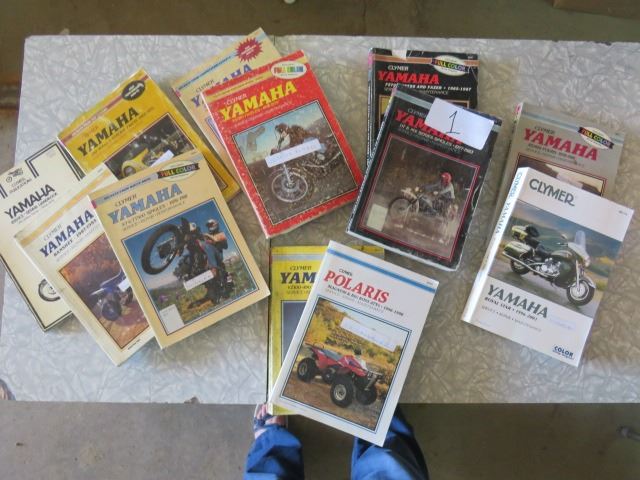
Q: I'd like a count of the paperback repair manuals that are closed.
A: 12